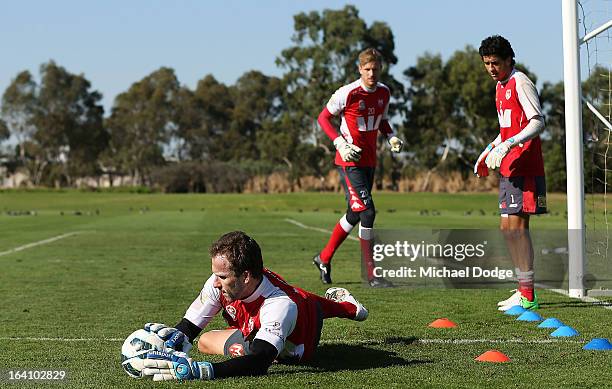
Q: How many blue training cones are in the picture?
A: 5